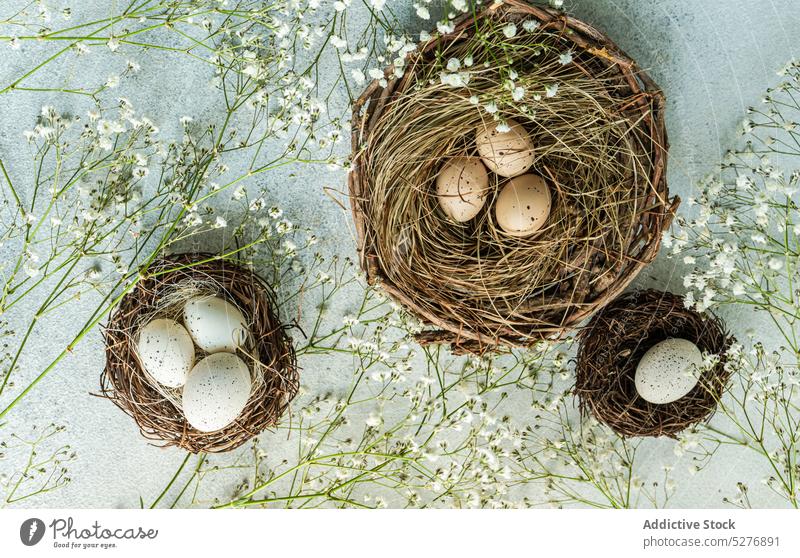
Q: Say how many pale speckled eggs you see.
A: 7